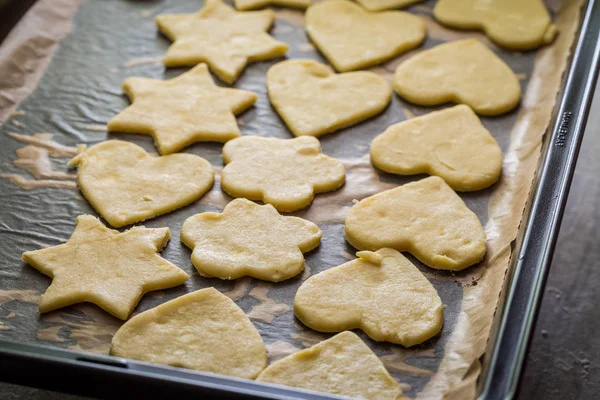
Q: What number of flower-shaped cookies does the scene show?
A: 2